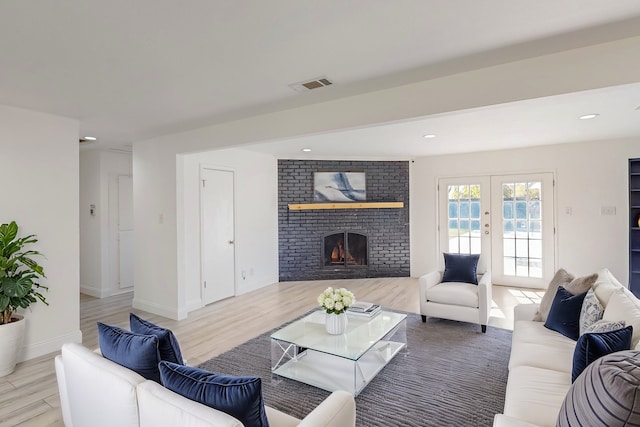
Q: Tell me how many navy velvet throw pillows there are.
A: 6